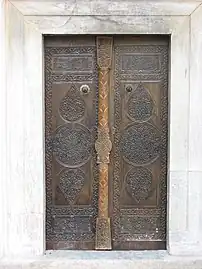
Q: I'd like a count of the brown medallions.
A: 6